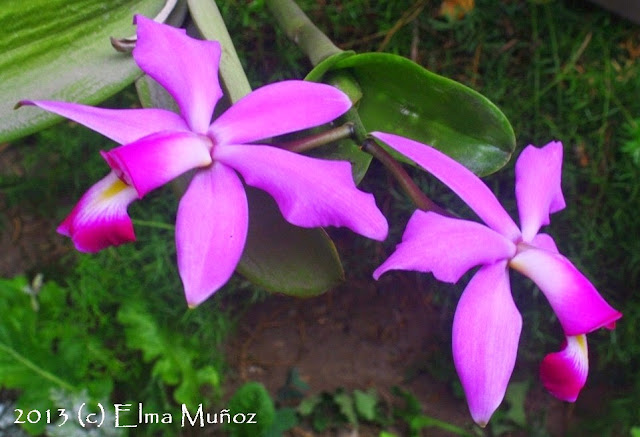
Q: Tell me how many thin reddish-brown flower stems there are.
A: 2